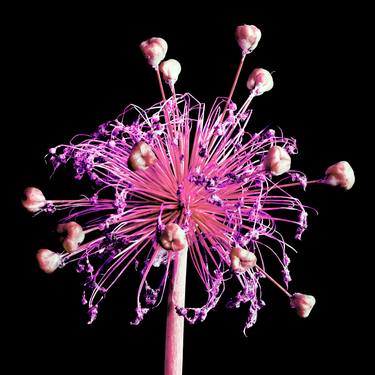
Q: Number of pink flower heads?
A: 13